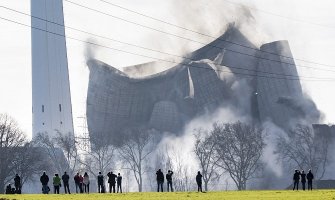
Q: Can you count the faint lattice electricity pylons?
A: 1